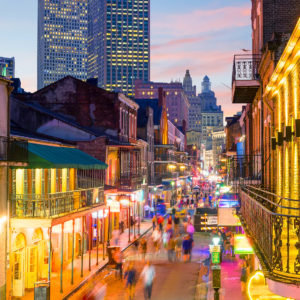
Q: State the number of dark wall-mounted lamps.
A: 4